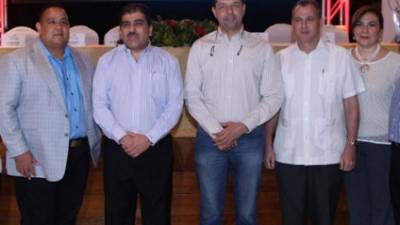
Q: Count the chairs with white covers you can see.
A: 5